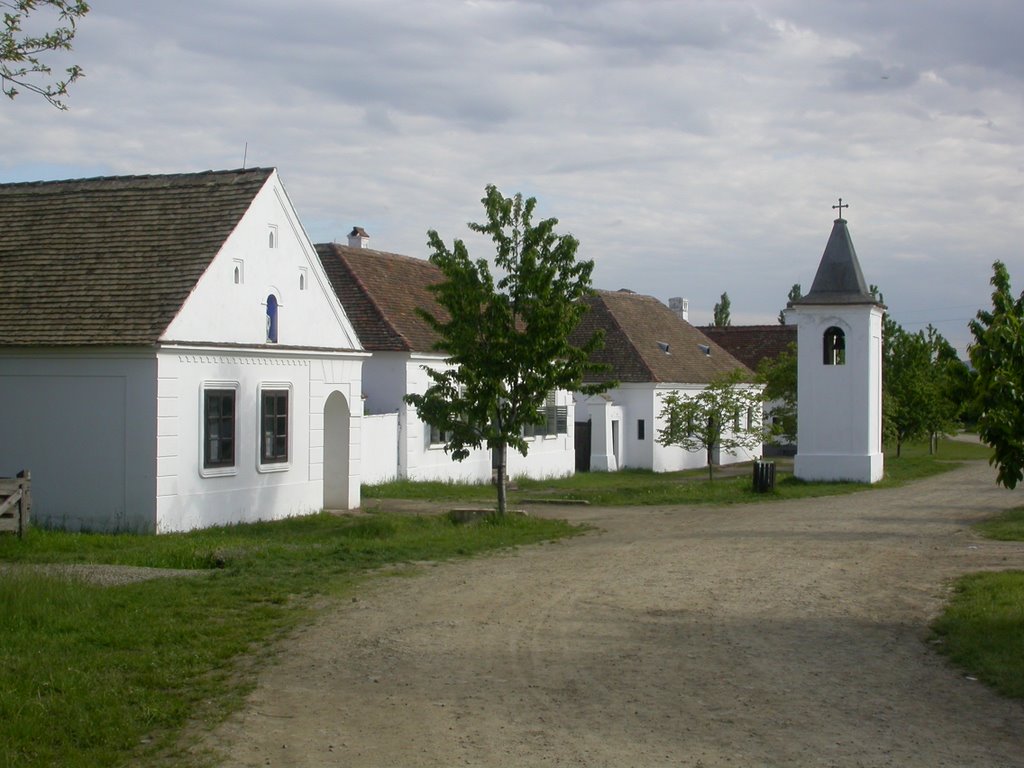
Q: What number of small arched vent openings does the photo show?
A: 3